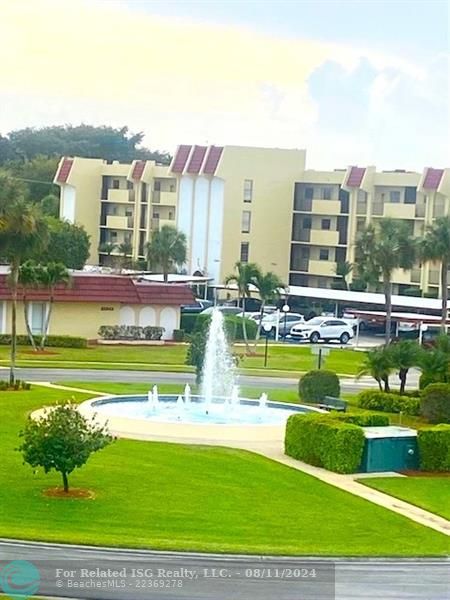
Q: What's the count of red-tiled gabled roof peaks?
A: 7